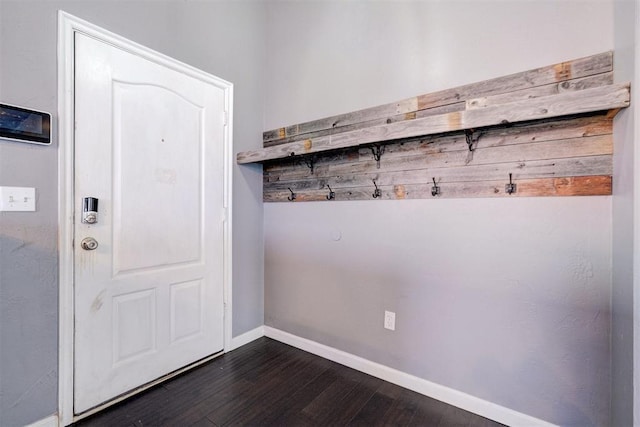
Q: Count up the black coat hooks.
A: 5